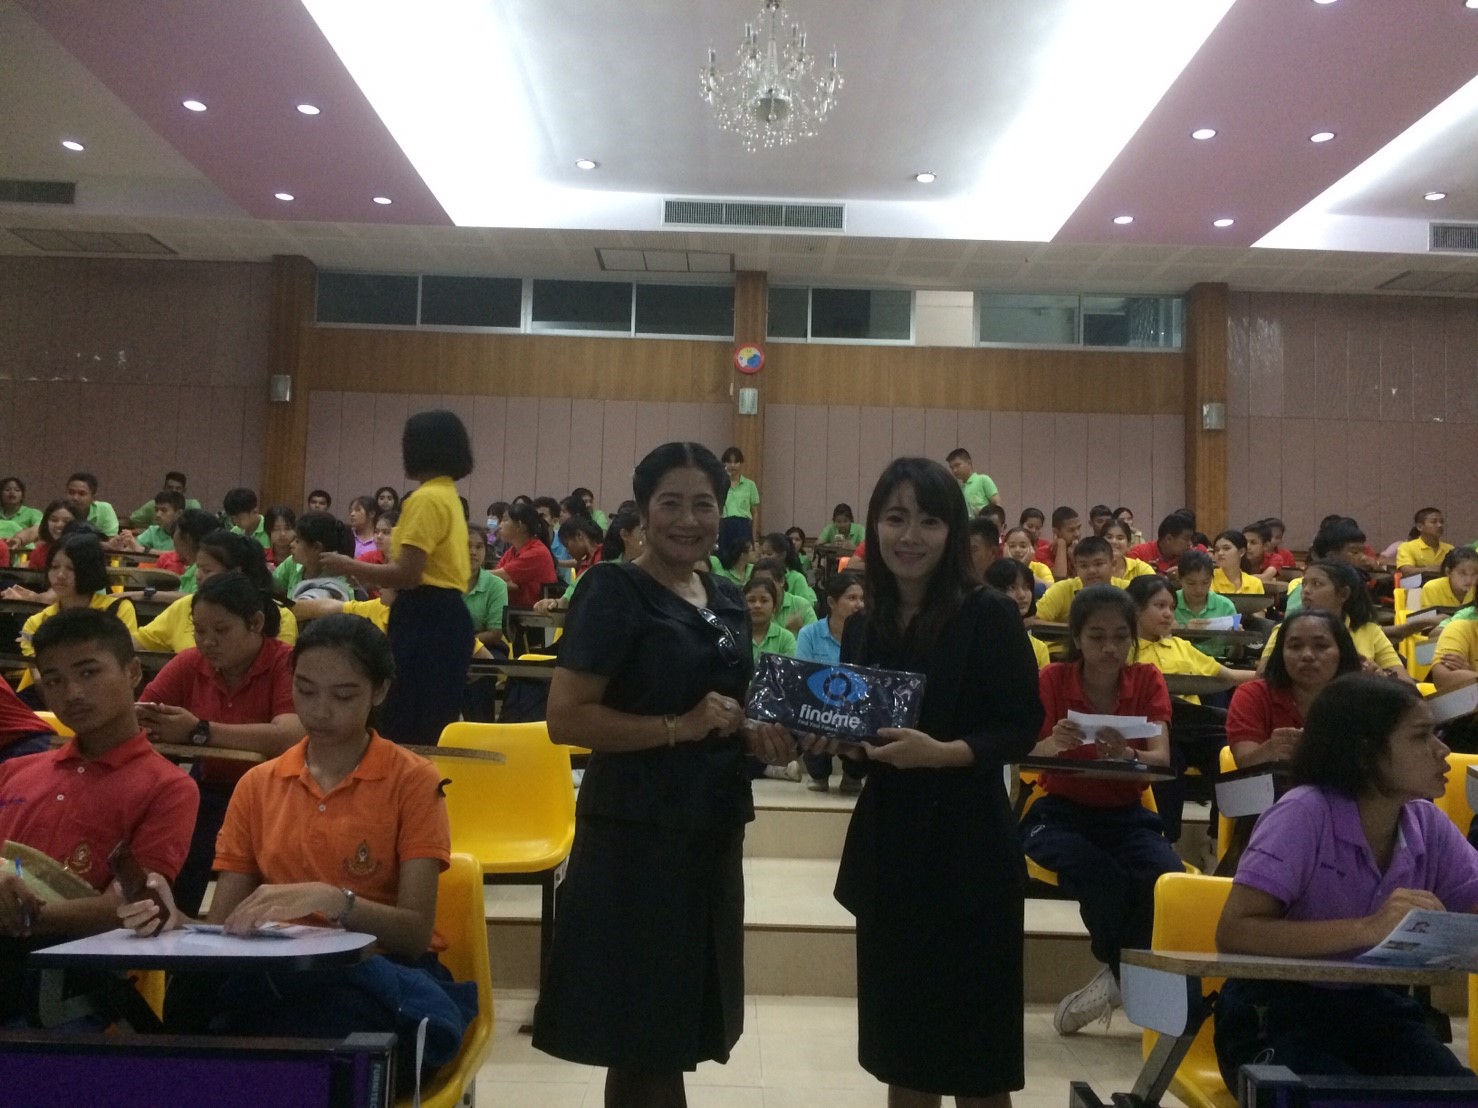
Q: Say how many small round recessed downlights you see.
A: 14